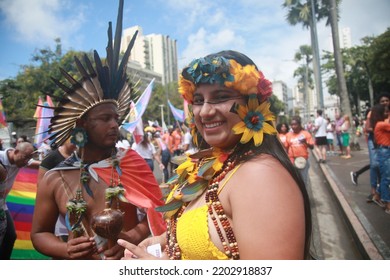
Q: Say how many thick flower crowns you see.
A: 1